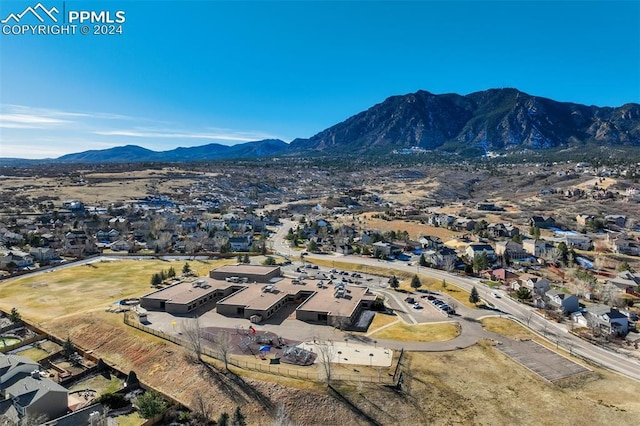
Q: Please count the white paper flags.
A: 0